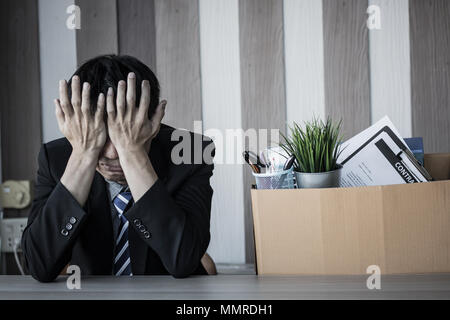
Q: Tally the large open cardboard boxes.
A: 1